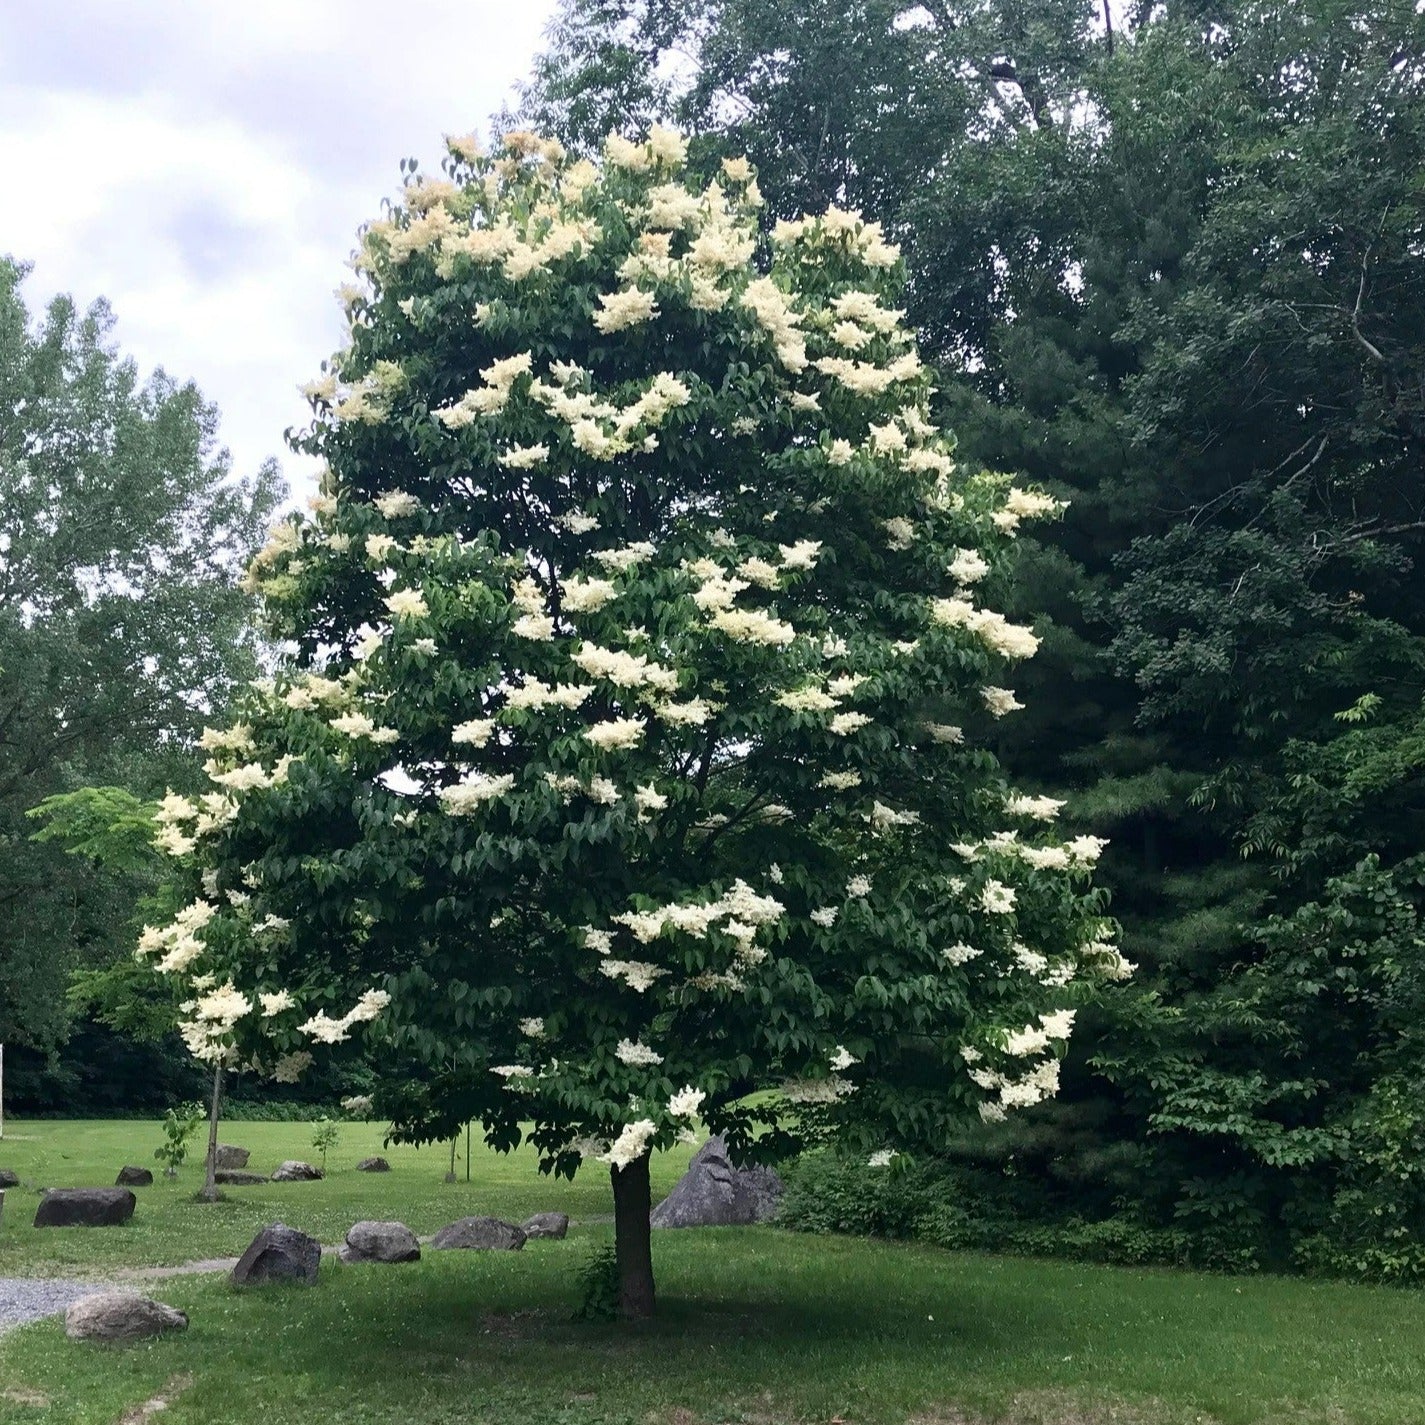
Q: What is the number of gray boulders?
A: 13